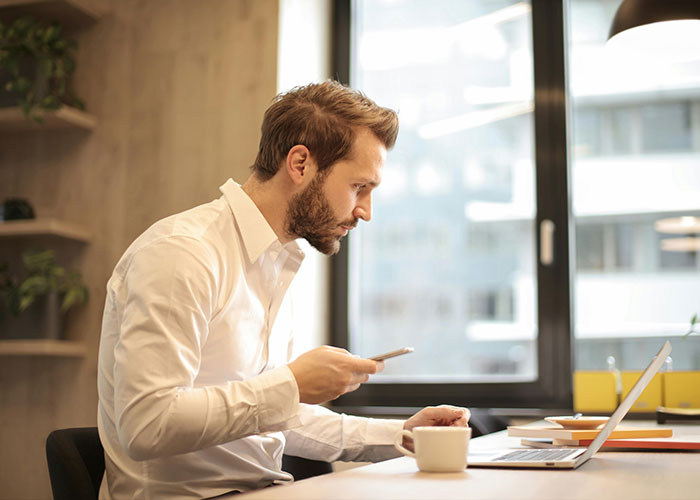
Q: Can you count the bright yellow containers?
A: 3